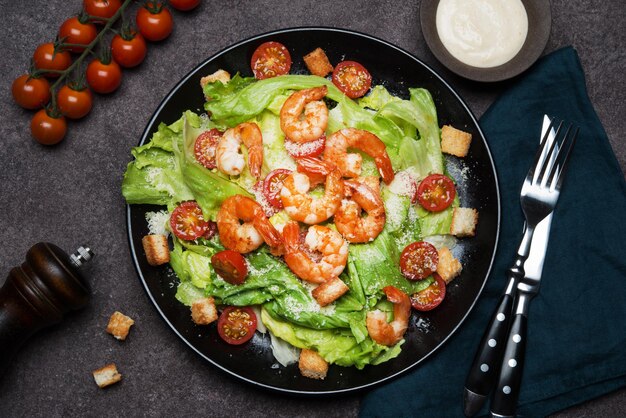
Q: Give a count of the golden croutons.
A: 11